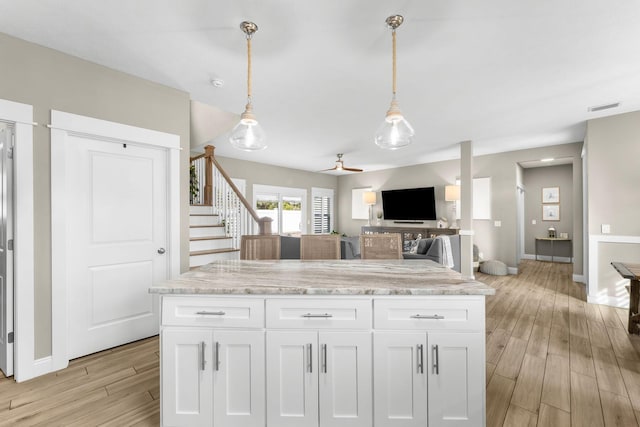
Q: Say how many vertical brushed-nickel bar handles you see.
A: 6